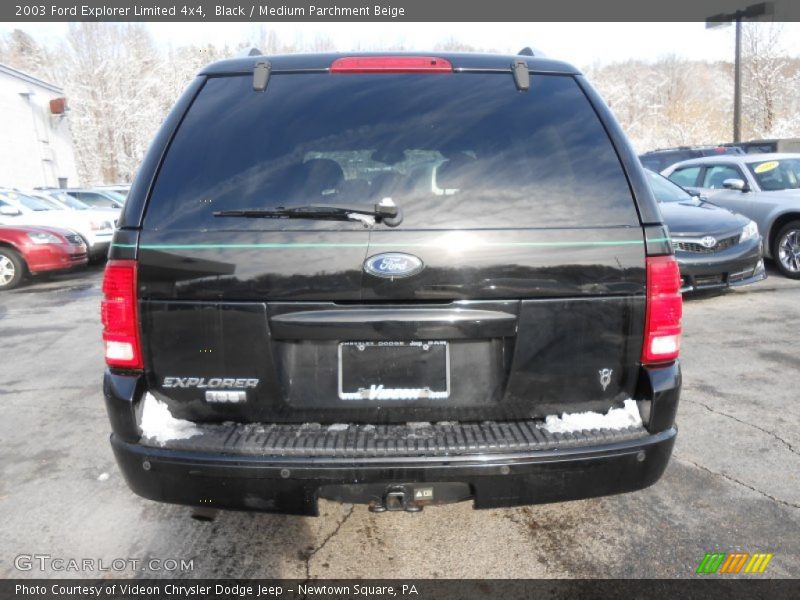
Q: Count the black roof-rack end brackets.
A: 2